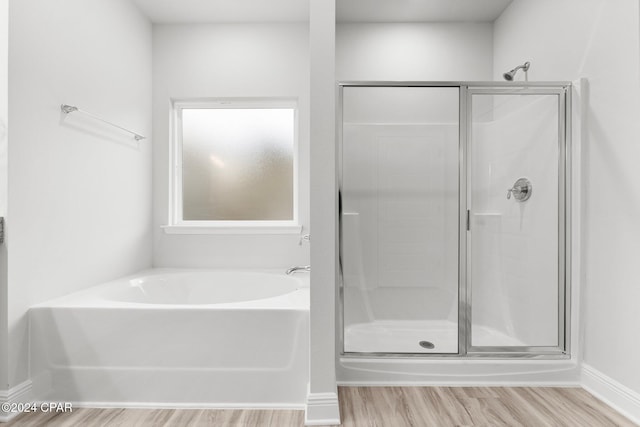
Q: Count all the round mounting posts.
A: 2